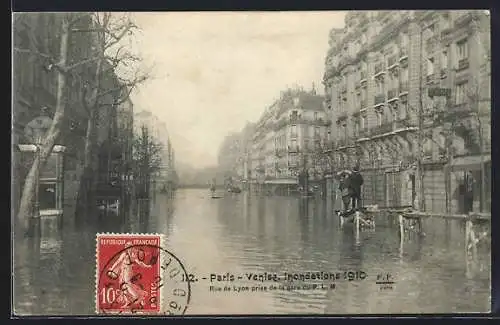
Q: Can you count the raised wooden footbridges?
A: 1